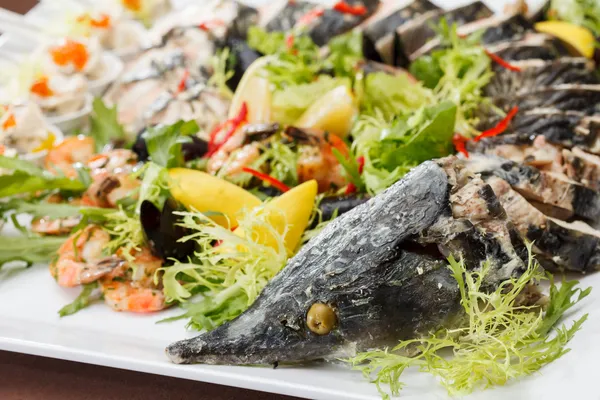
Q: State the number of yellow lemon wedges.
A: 5